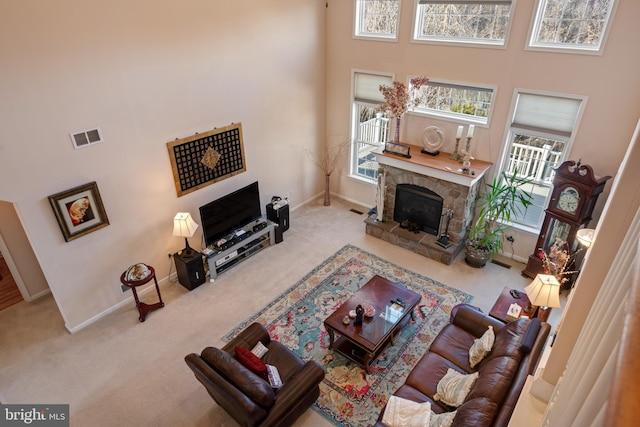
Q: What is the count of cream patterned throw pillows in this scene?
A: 3